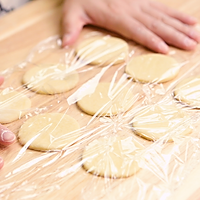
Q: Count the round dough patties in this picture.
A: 9